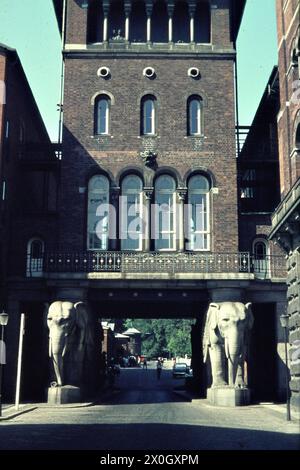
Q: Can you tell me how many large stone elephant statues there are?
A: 2